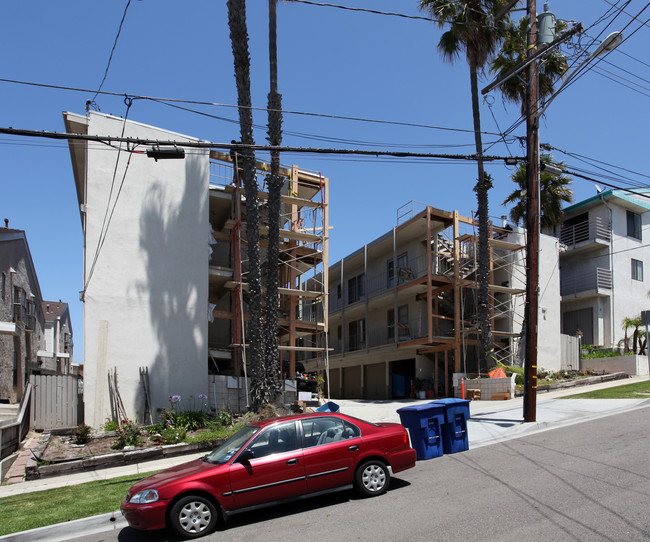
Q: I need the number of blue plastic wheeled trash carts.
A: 2